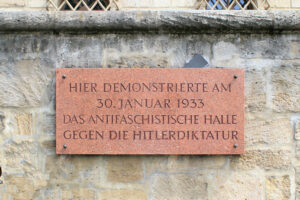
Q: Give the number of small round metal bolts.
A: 4